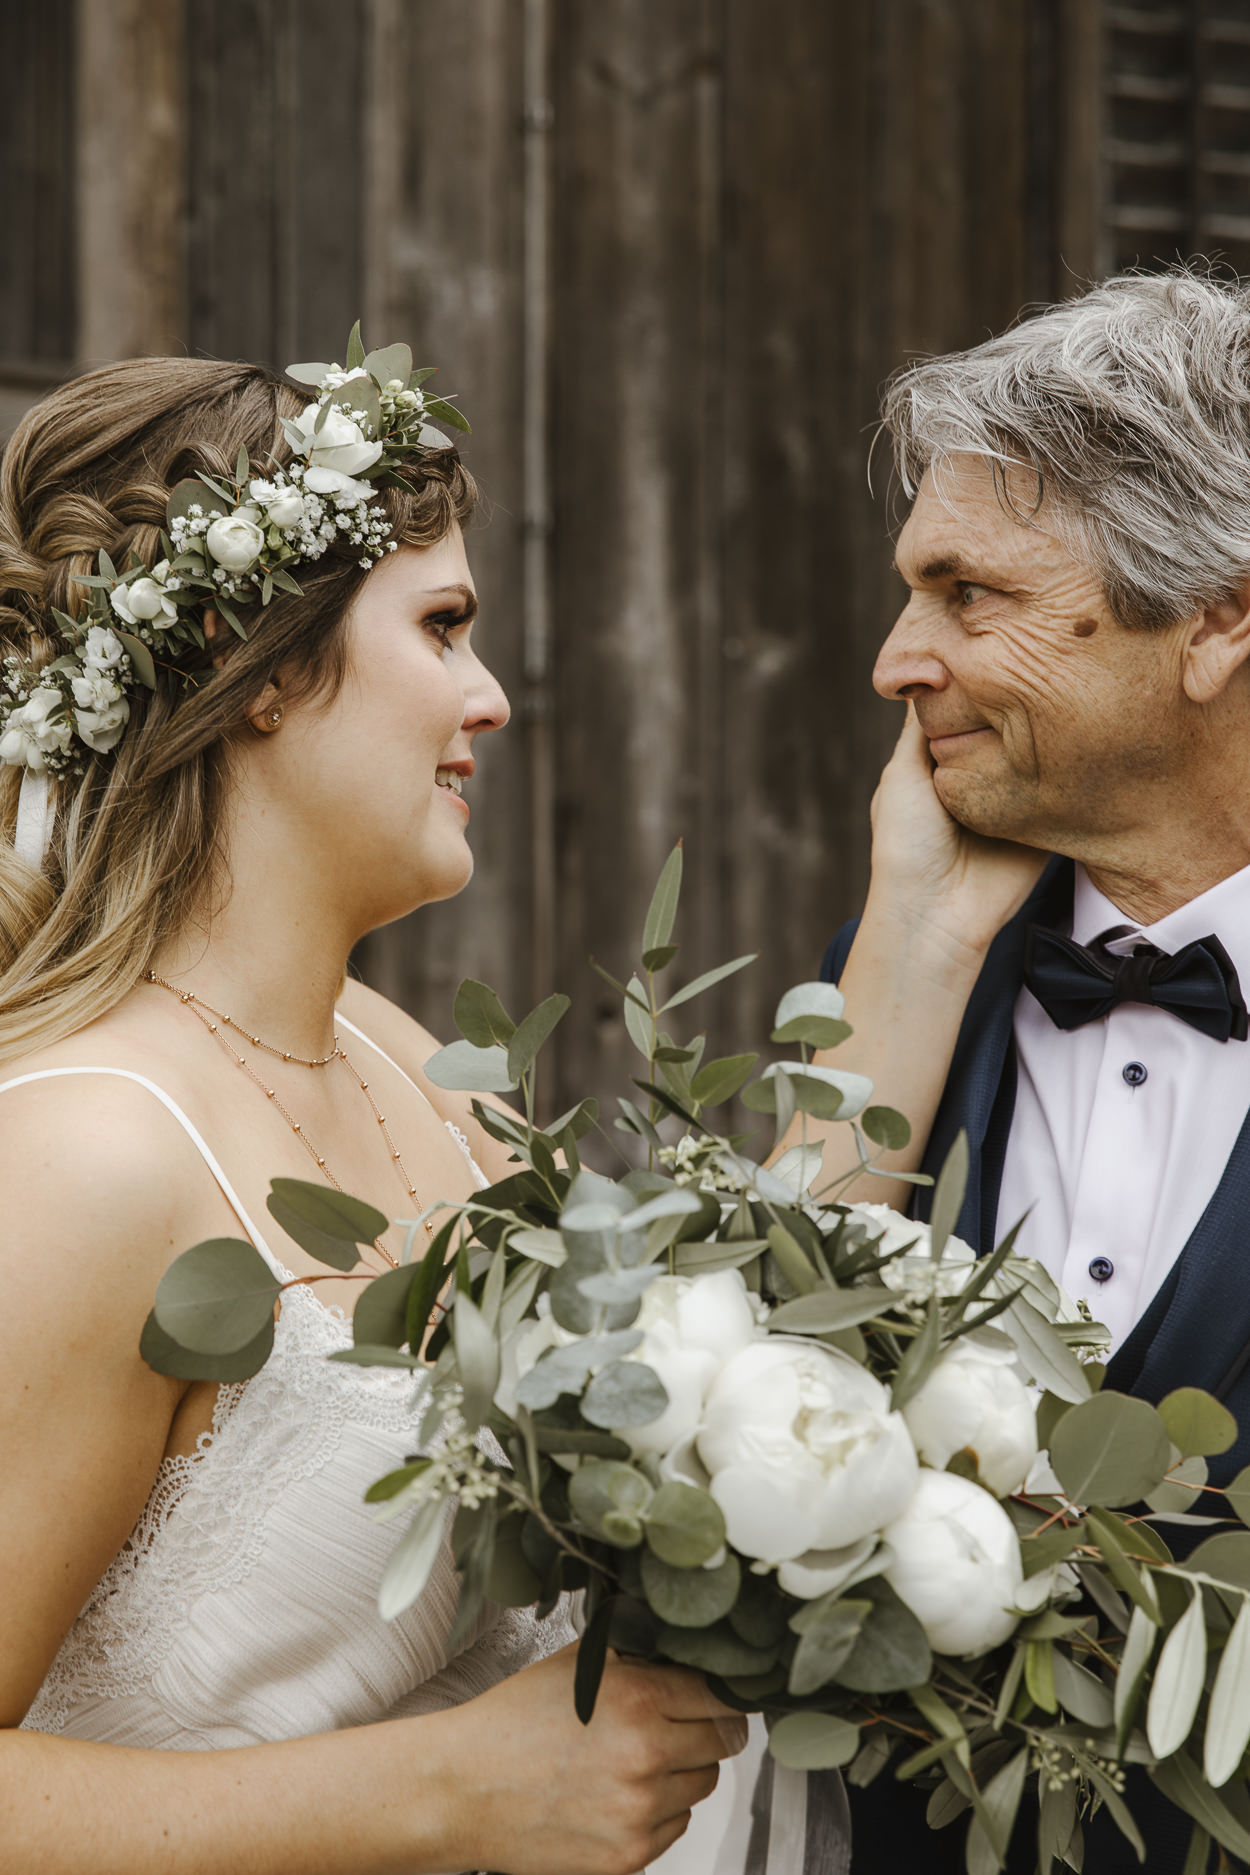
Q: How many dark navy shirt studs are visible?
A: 2